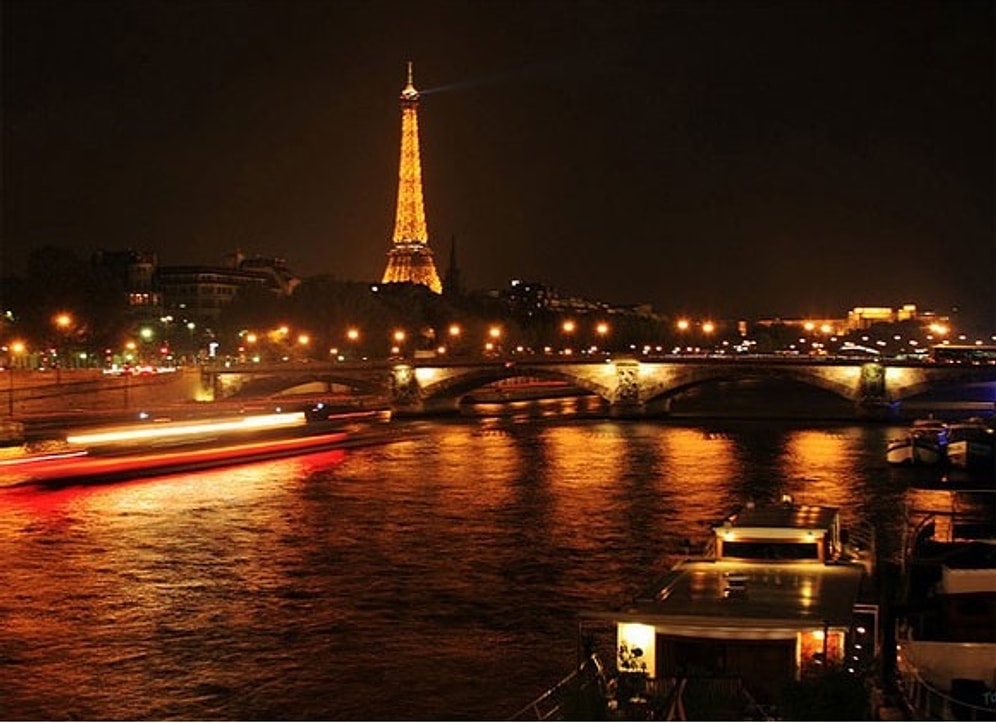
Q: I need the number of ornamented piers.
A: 3